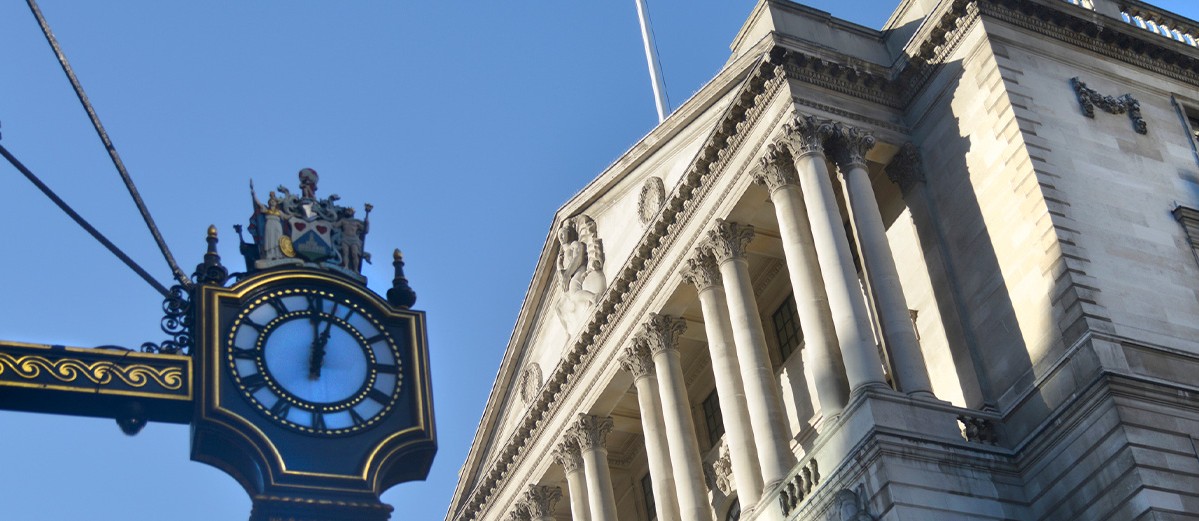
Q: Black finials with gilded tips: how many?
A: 2